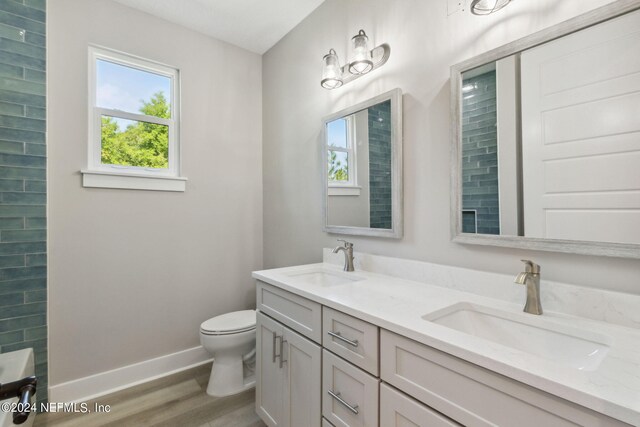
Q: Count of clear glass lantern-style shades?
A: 3